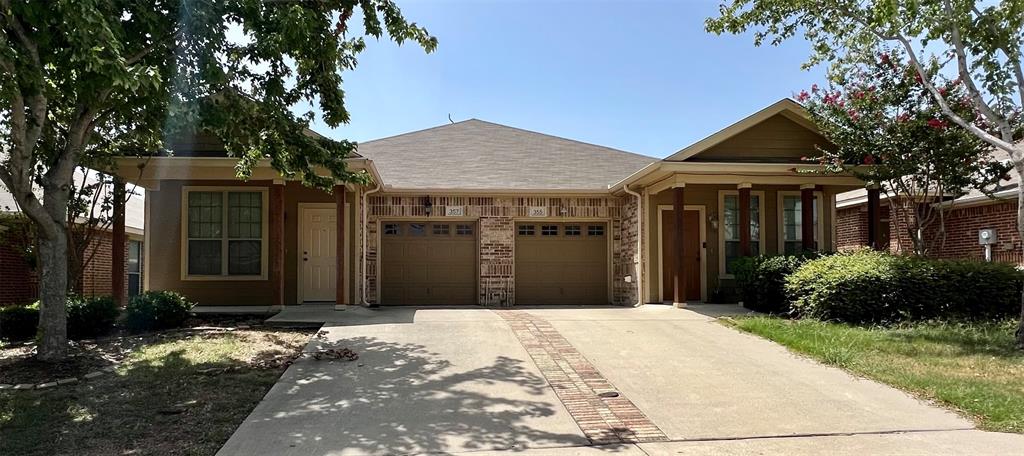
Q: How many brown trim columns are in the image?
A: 7